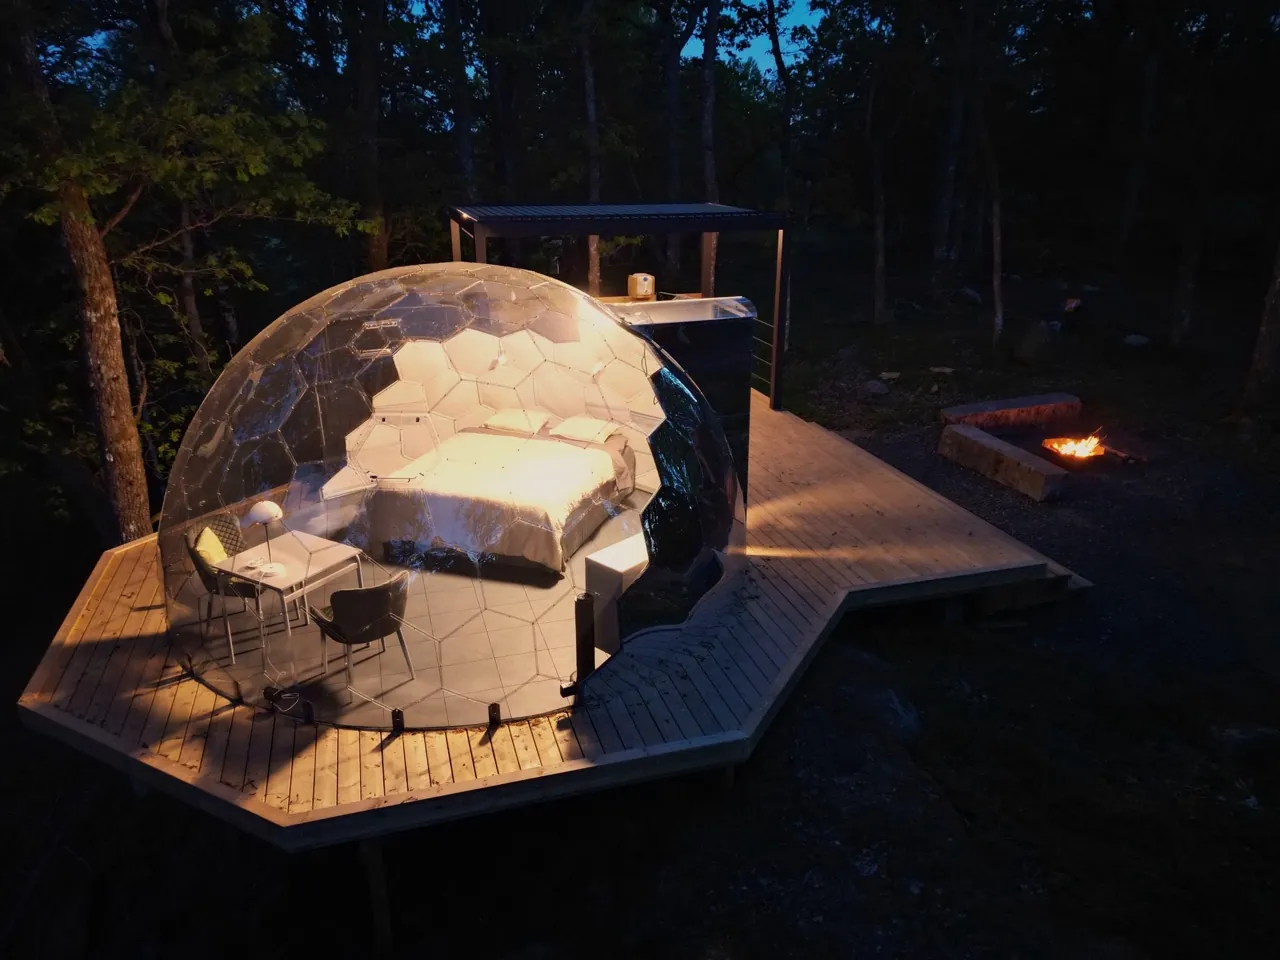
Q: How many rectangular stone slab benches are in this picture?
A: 2